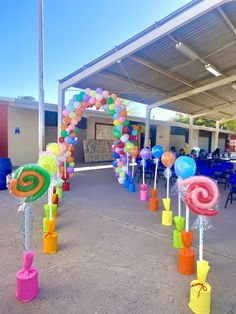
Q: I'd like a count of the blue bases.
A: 2